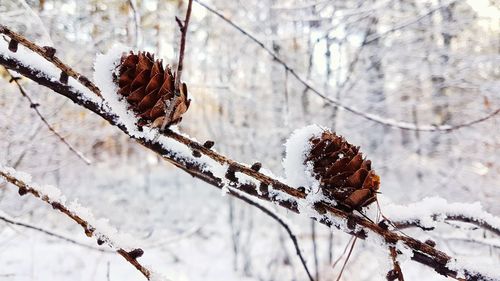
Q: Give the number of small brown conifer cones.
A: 2